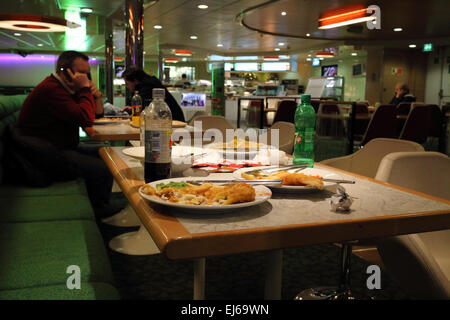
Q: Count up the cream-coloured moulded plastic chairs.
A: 4